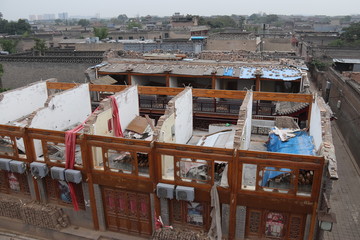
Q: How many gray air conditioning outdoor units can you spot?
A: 7